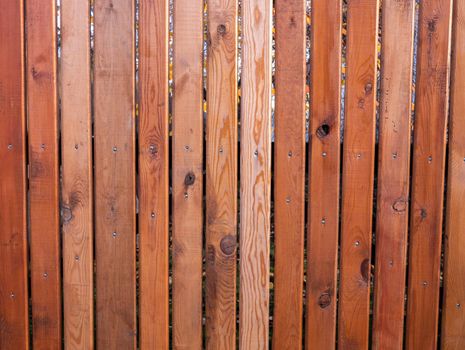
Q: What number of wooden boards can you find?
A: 14